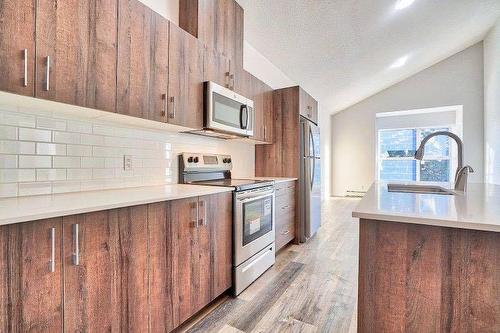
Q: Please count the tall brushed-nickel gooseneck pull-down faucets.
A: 1